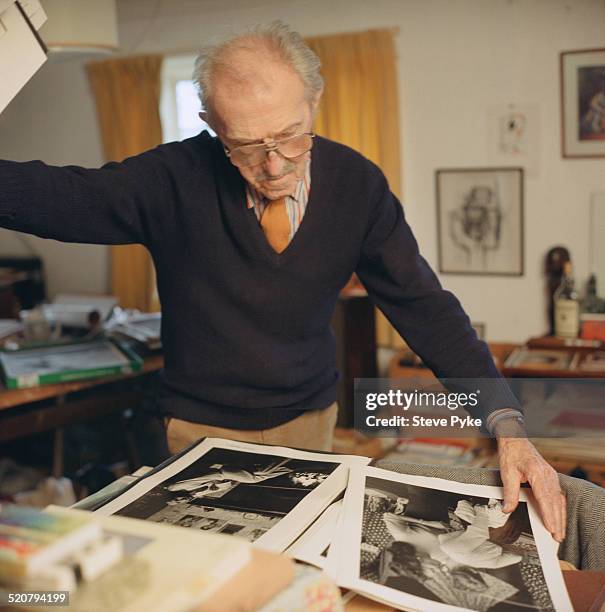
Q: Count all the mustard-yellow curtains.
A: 2